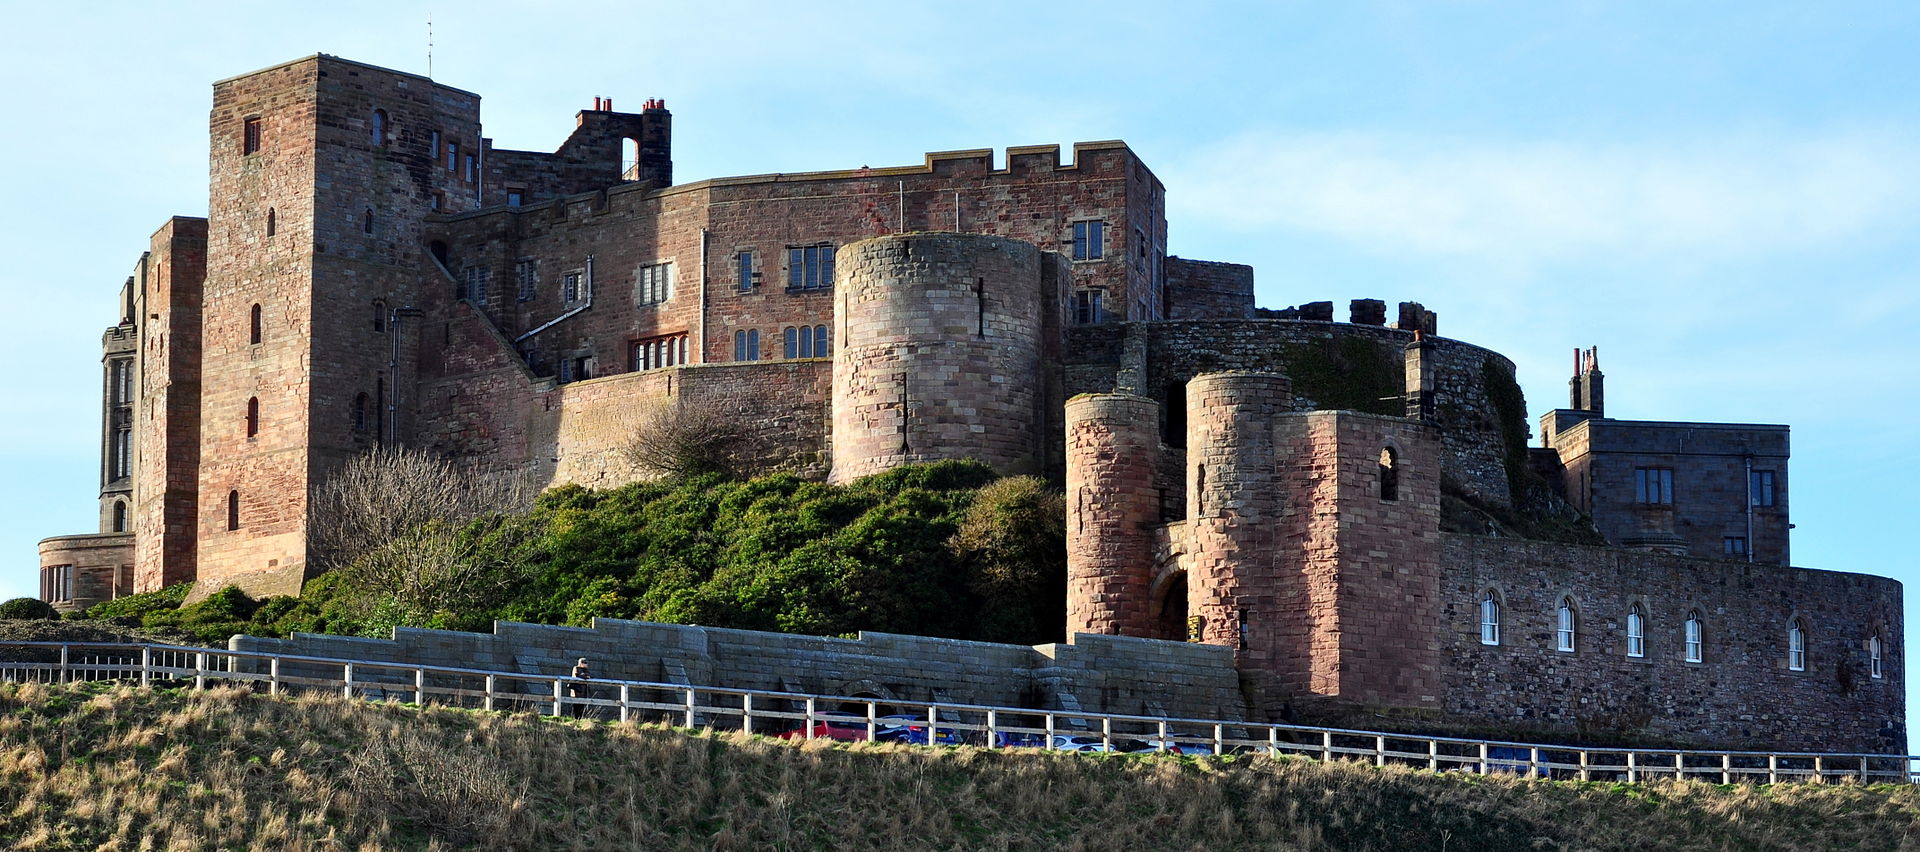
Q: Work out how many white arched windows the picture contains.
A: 6